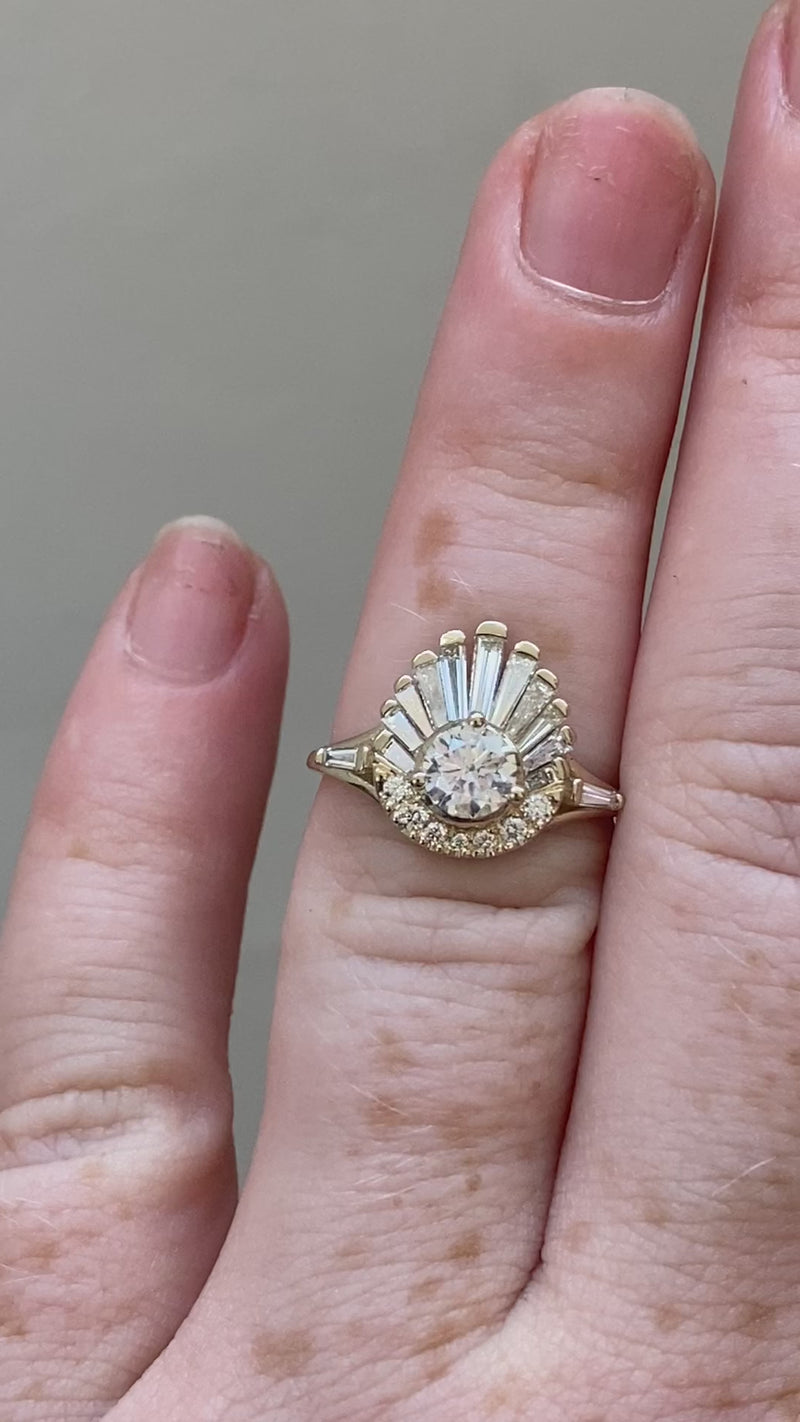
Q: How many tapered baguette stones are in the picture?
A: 13